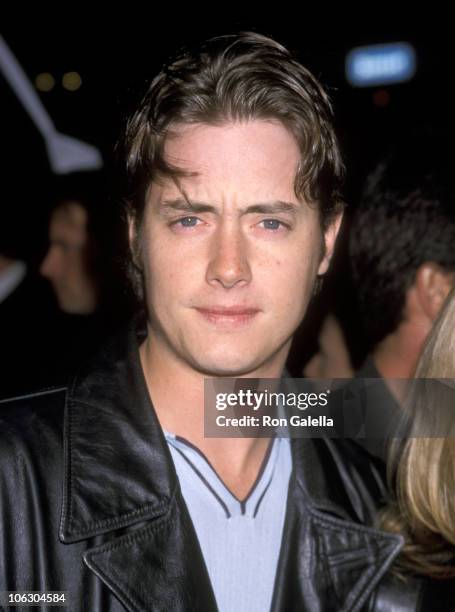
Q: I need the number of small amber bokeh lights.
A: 2